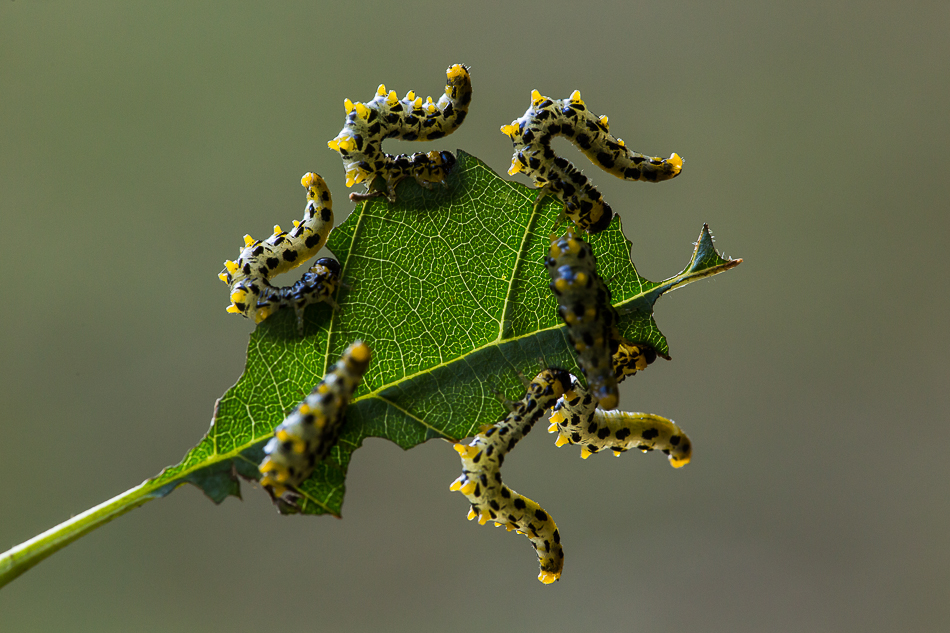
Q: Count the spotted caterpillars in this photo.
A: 7